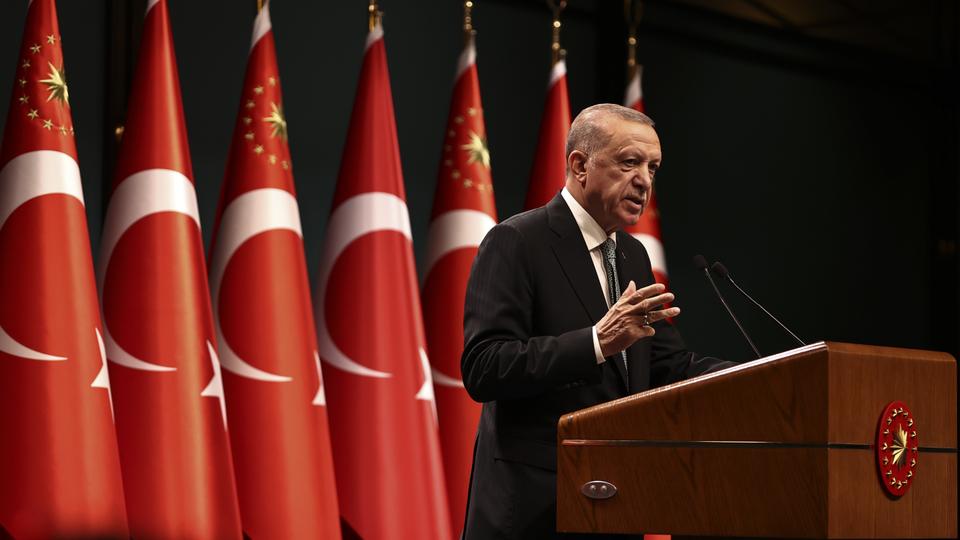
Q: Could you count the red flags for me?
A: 7